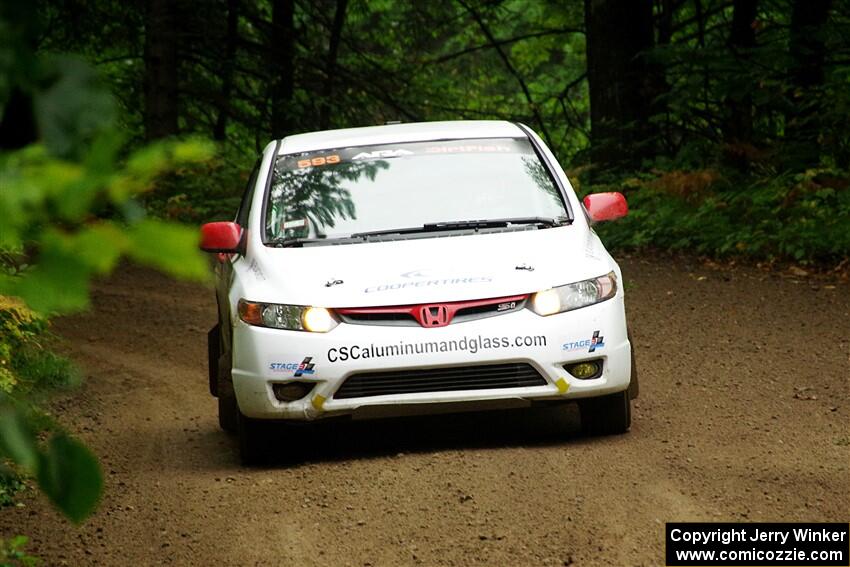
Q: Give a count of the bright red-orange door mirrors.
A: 2